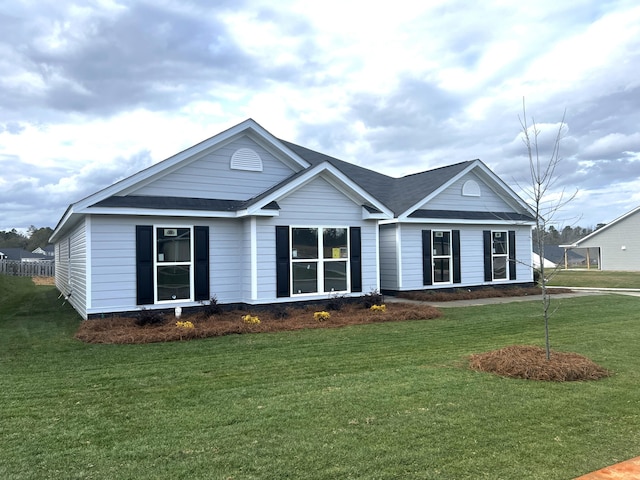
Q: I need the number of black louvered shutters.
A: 8